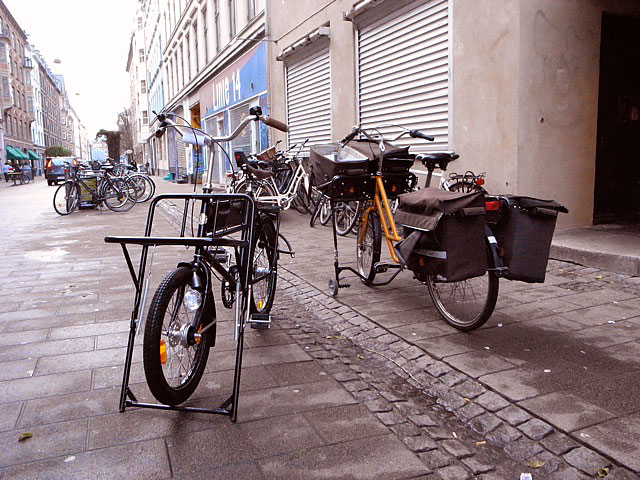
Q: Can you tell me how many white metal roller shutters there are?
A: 2